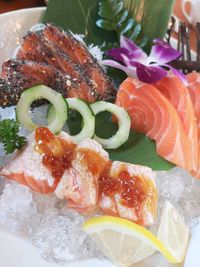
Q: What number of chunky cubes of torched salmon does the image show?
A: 3